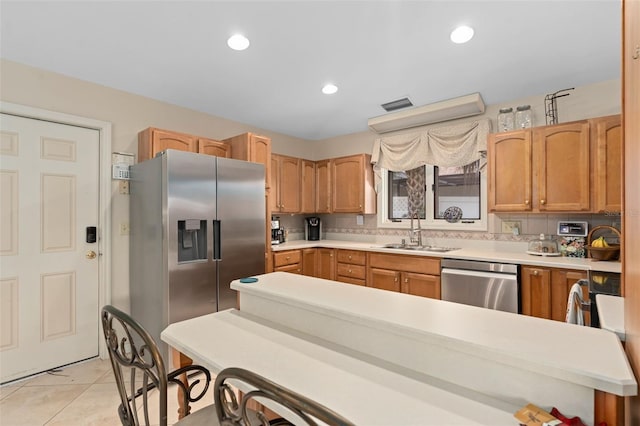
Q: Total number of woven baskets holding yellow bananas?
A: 1